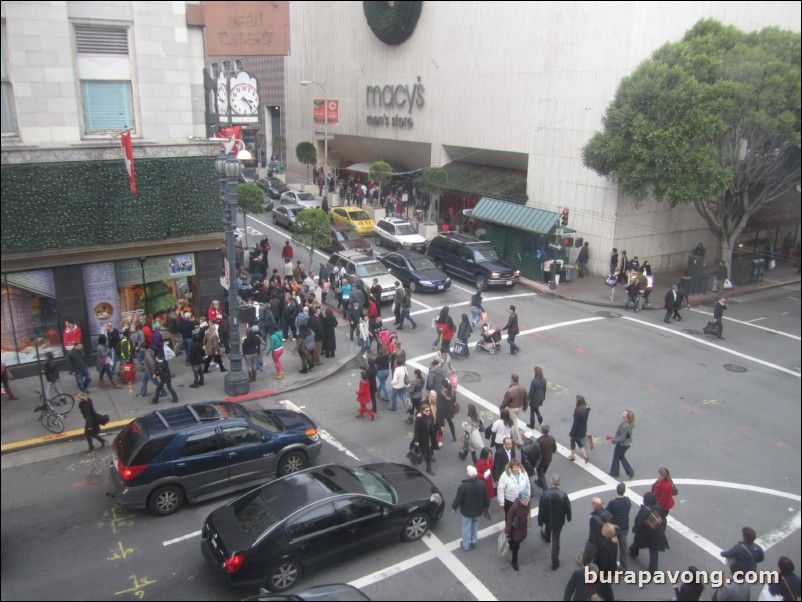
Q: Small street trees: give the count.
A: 5